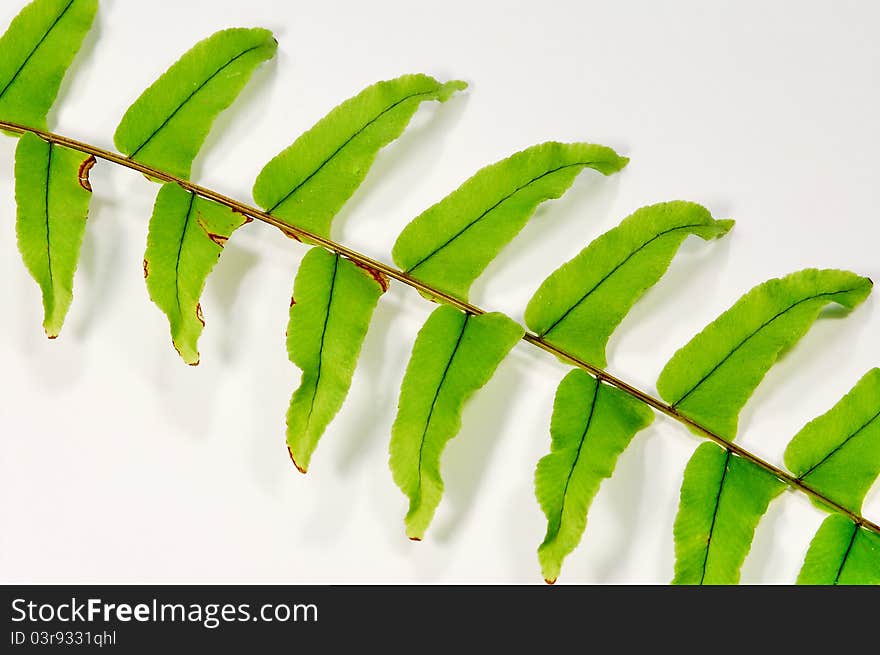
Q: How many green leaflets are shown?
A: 14